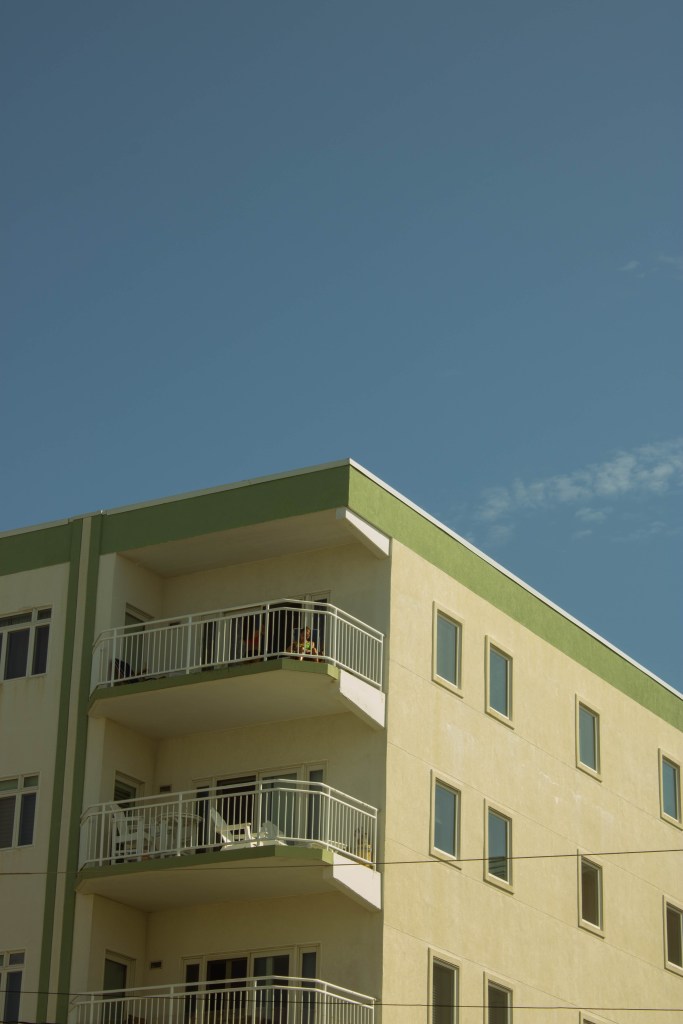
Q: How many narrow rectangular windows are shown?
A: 11